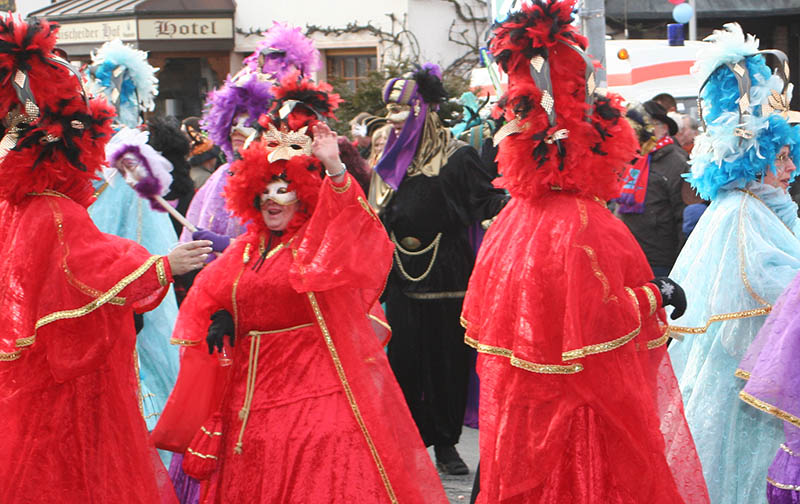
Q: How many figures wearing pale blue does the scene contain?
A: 2